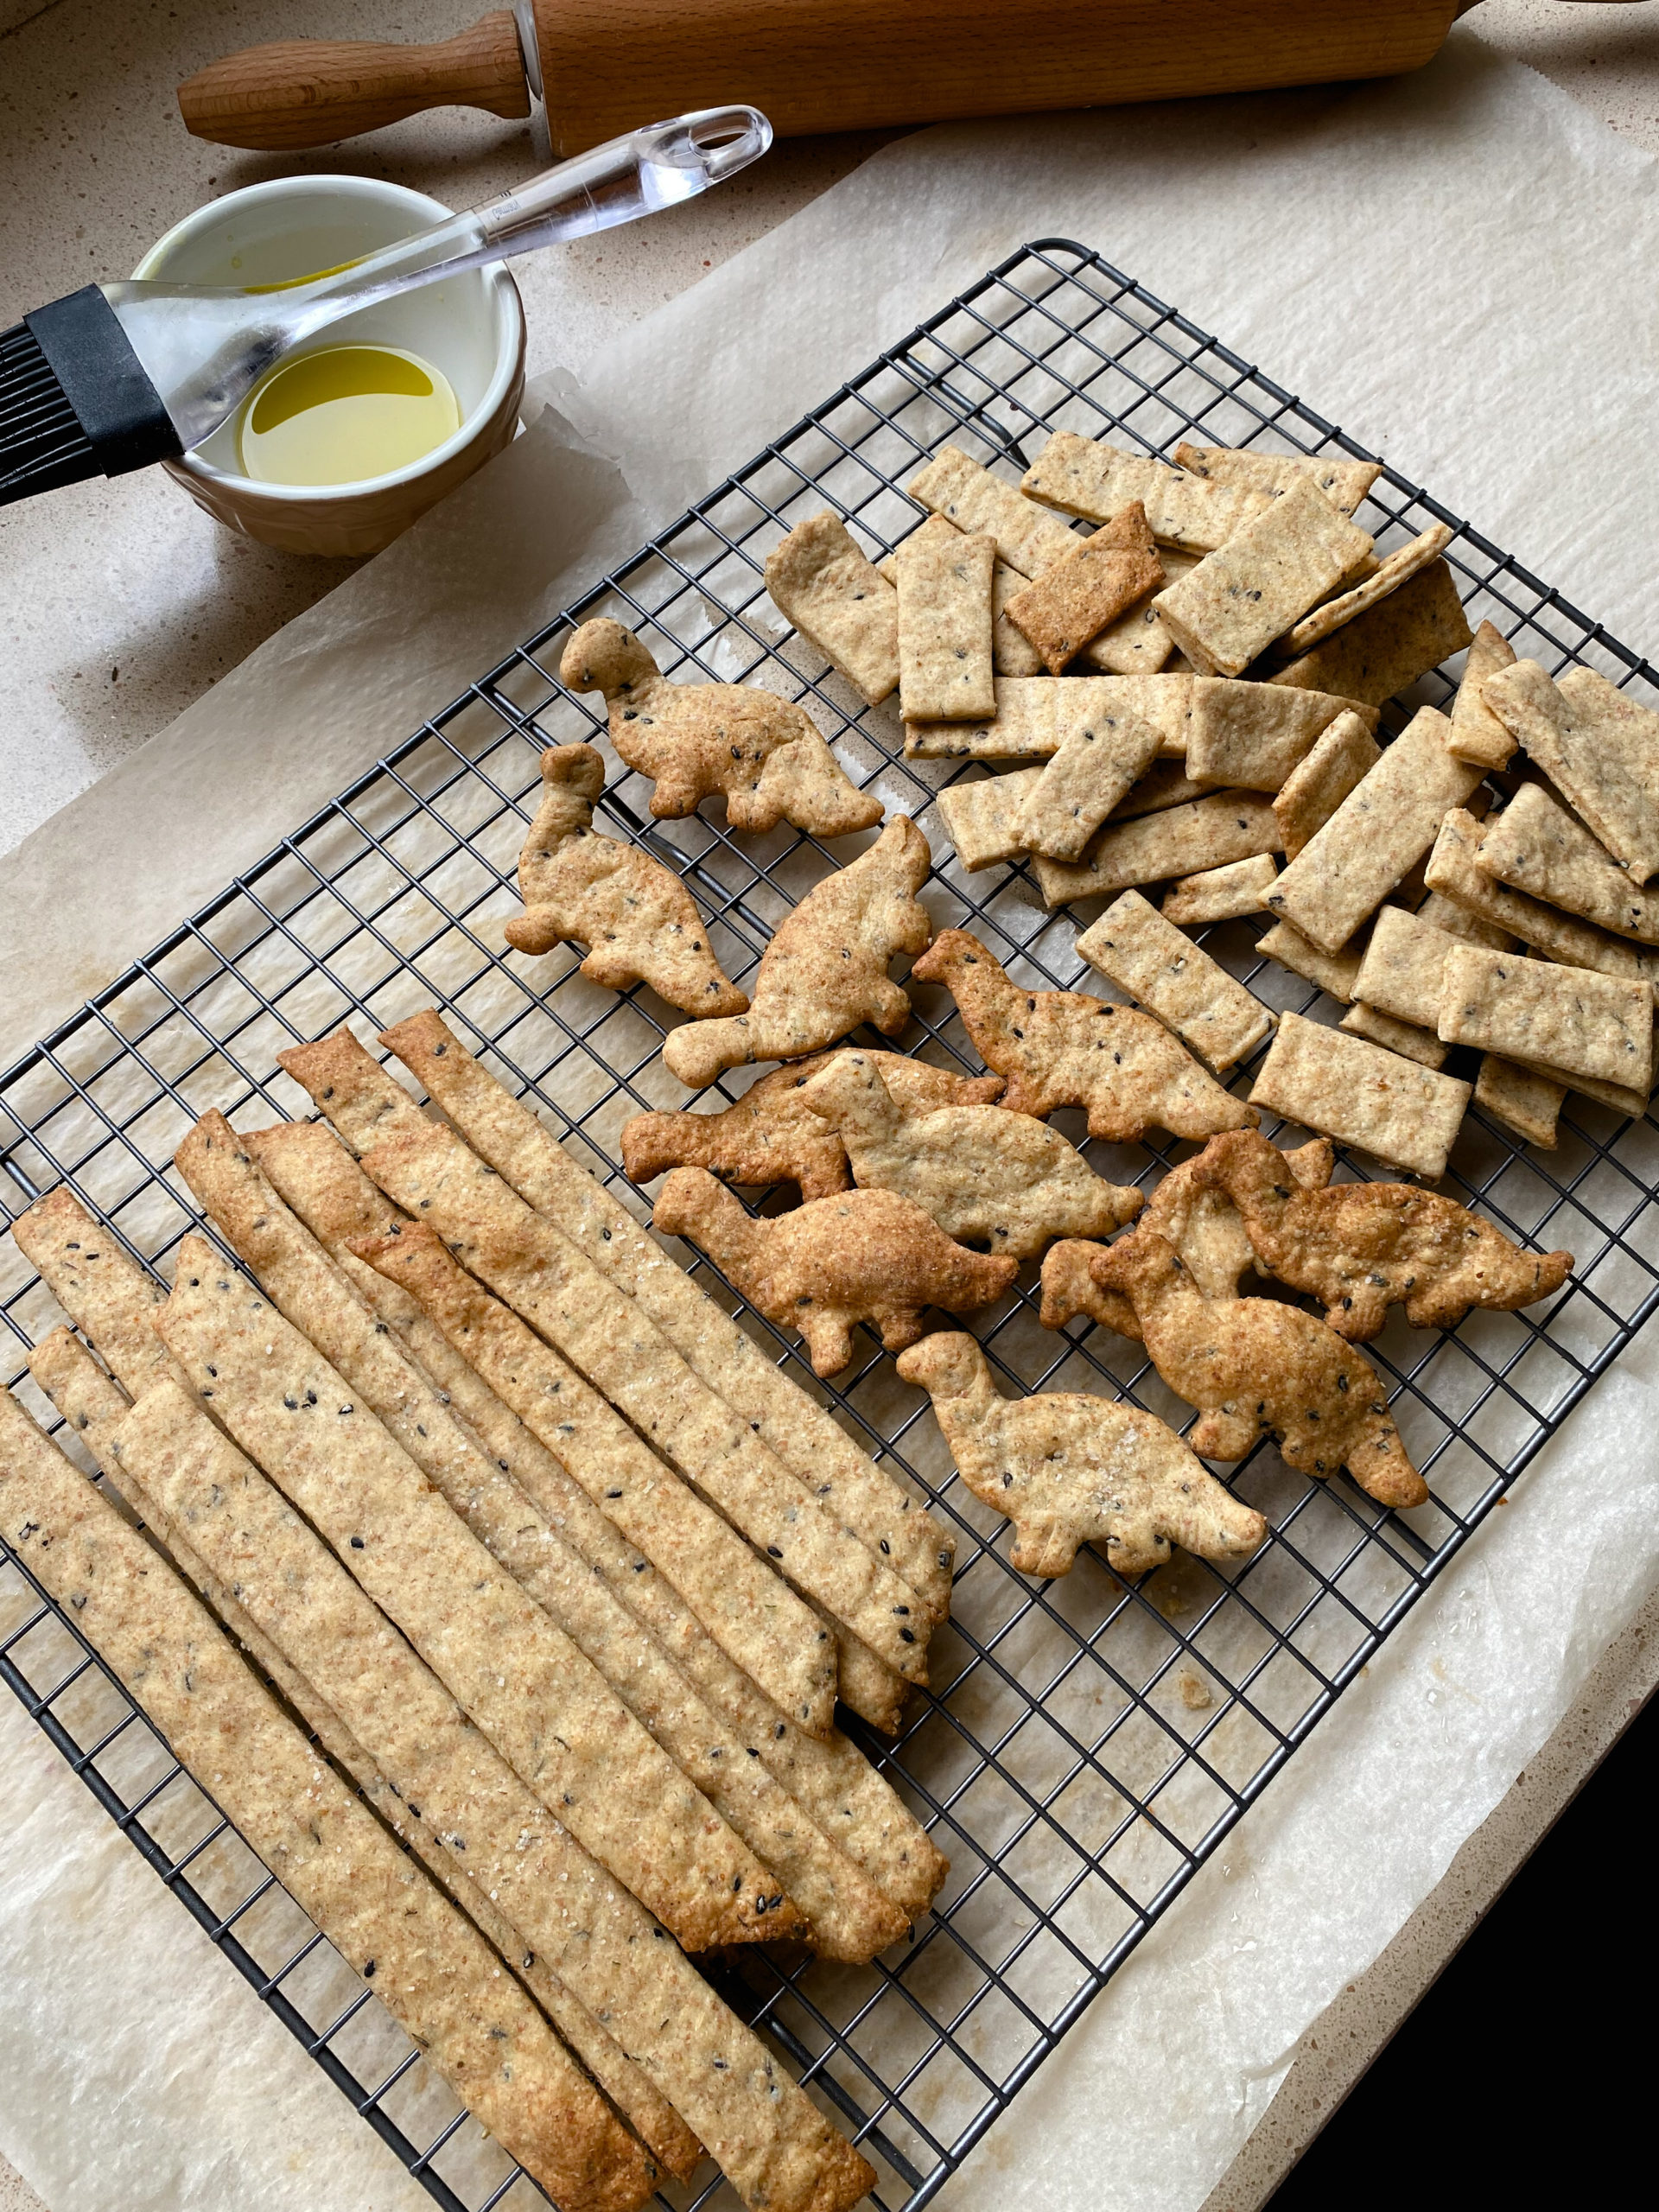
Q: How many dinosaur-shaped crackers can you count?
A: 11